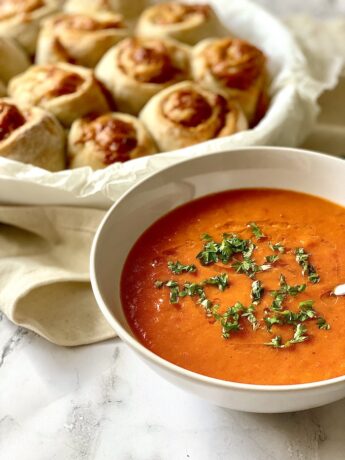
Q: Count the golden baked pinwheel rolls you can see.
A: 11